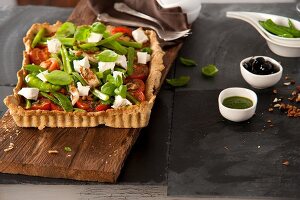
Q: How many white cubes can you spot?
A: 12